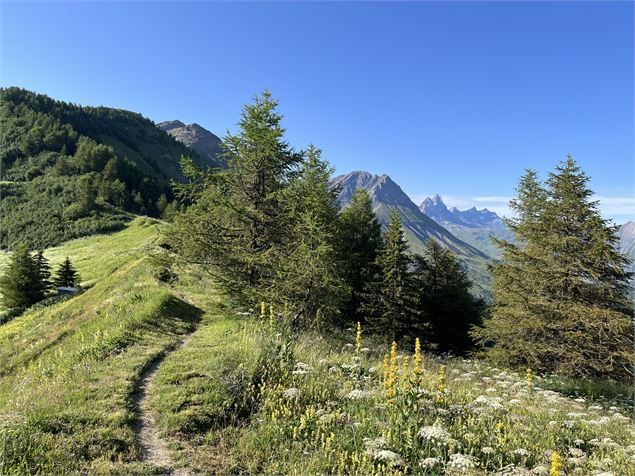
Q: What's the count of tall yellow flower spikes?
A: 10